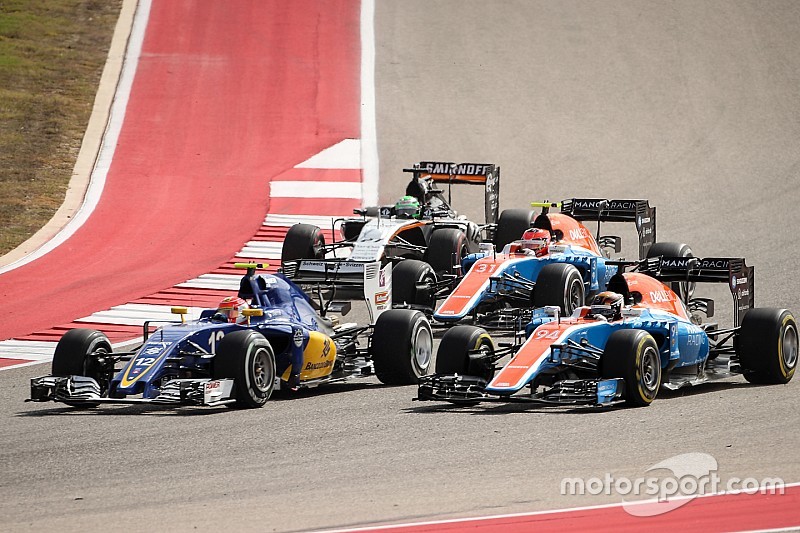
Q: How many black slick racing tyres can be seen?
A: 12